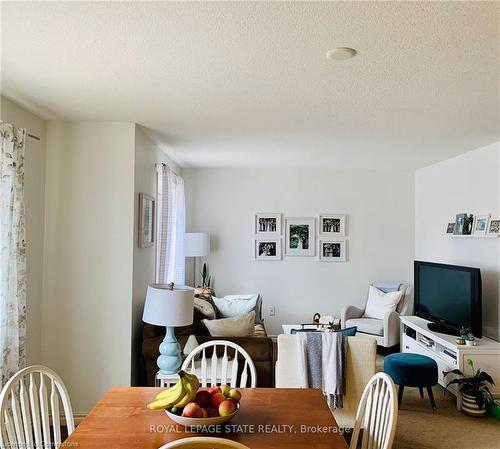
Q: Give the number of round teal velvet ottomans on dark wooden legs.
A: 1